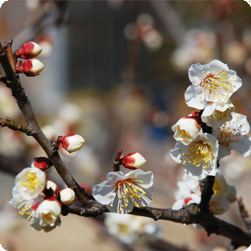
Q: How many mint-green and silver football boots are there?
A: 0